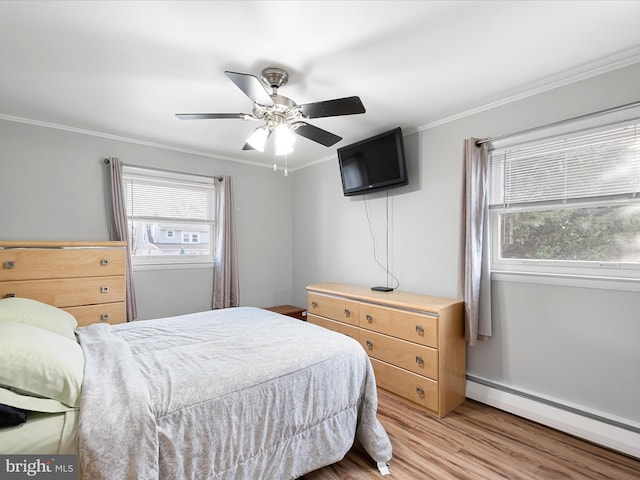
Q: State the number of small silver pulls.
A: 12